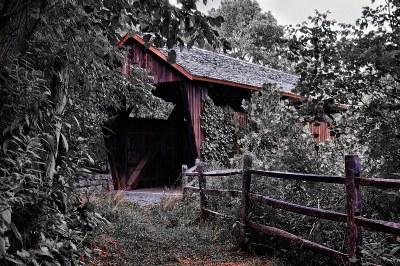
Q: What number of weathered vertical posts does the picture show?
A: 4